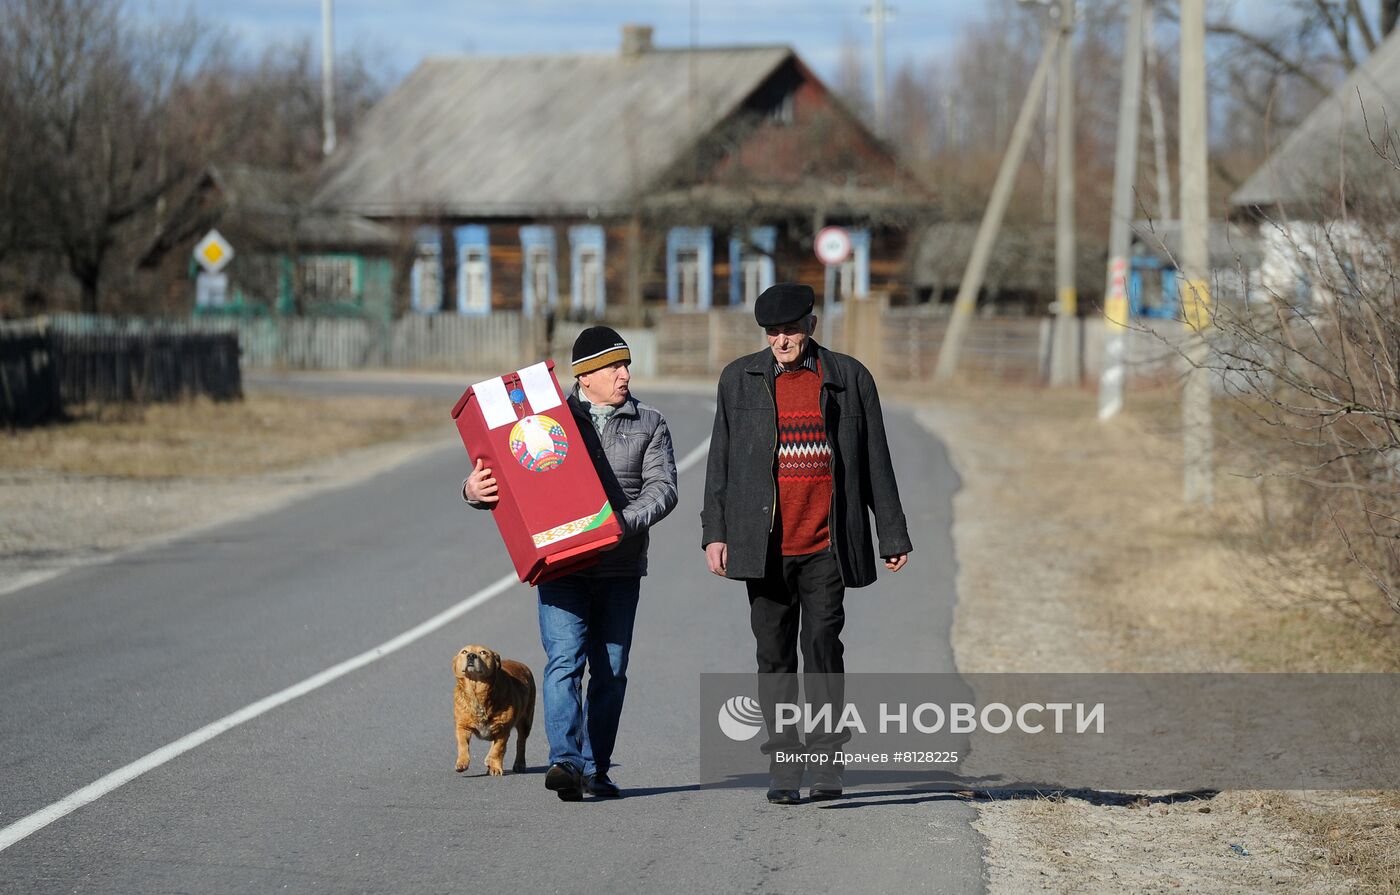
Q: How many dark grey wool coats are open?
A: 1